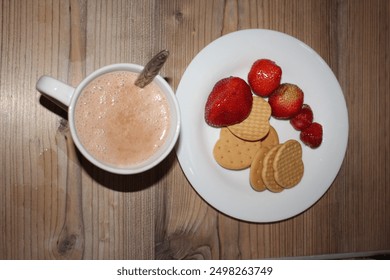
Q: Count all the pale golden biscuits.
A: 6